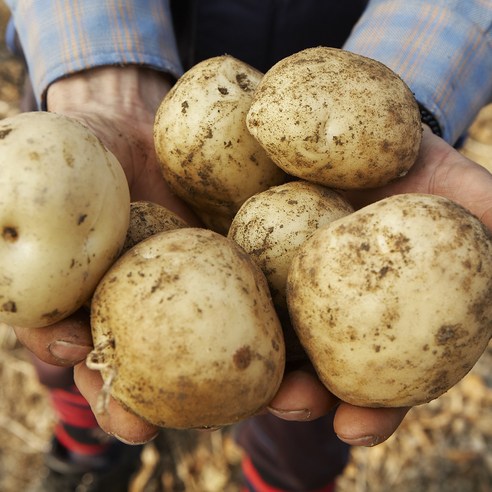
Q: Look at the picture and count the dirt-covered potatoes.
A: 7